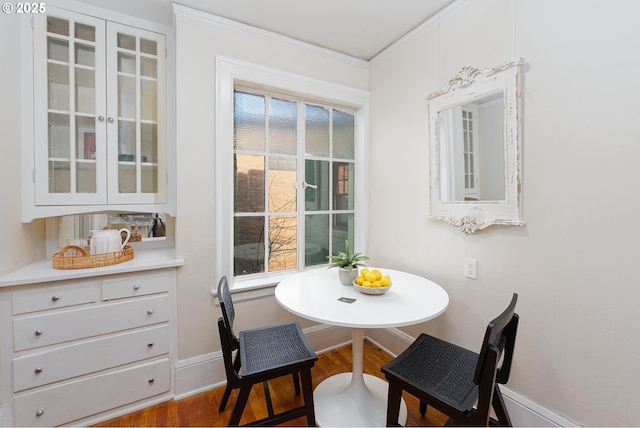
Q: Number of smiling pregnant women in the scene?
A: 0